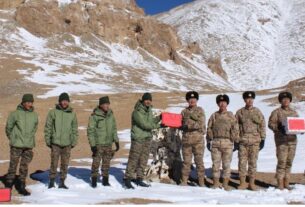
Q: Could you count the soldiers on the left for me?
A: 4